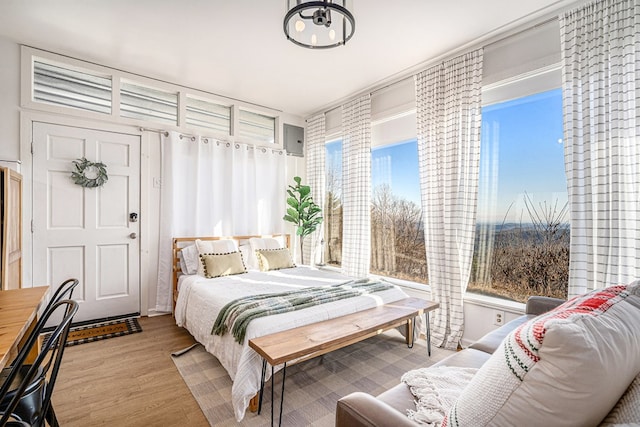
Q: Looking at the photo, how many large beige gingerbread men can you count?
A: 0